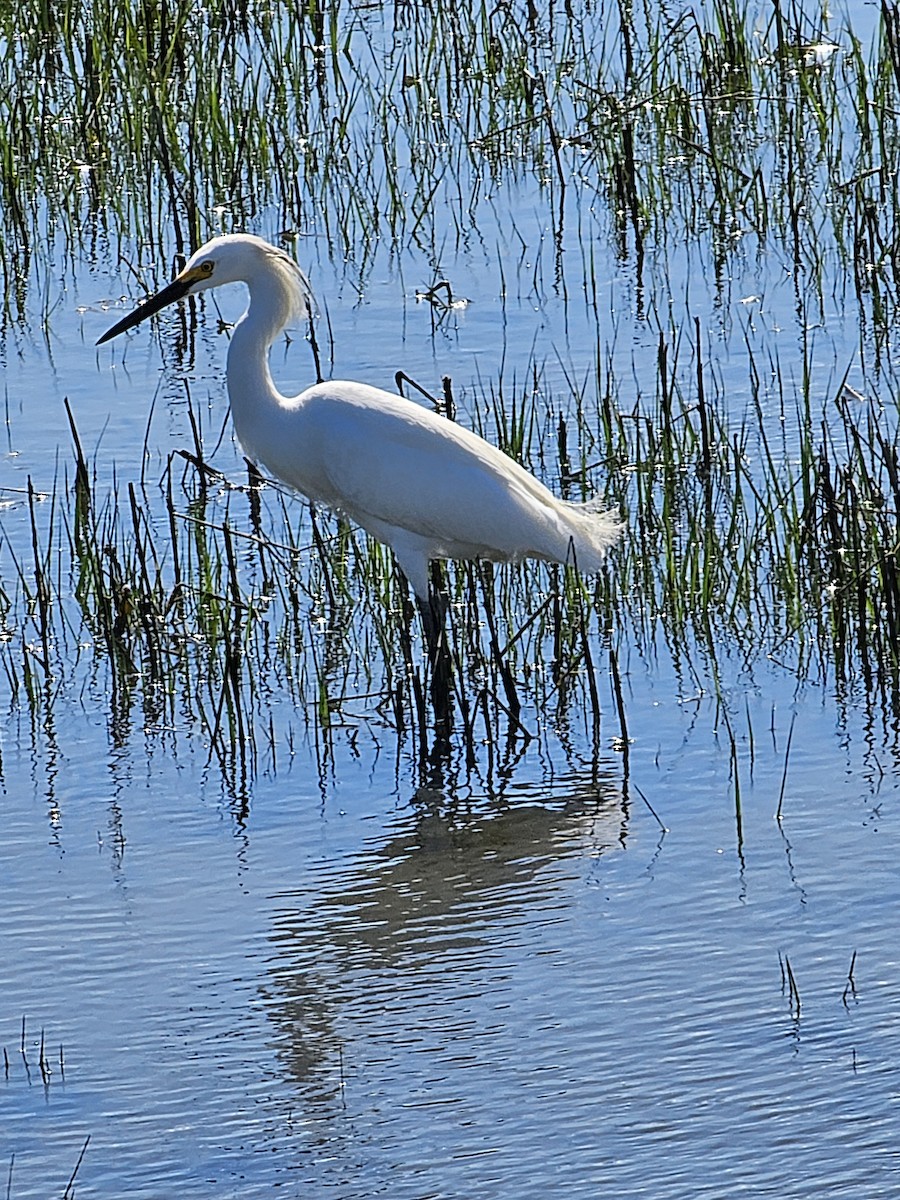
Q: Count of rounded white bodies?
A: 1